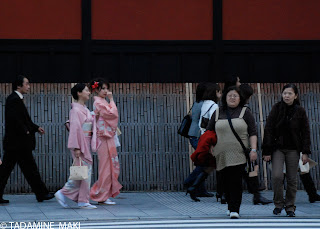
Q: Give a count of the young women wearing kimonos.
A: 2